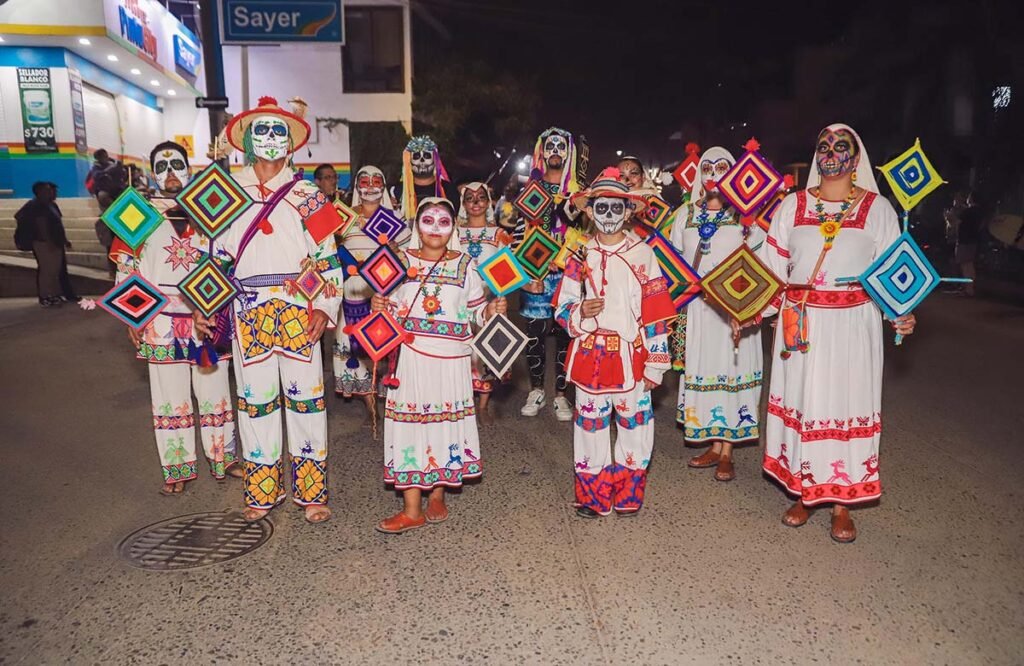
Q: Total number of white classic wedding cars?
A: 0